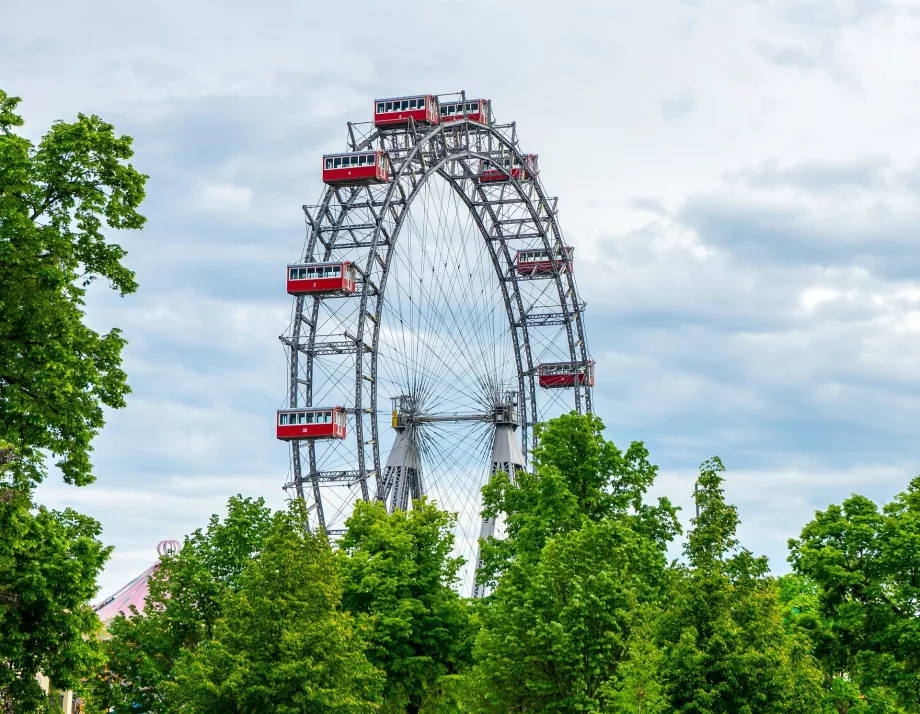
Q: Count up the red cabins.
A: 8